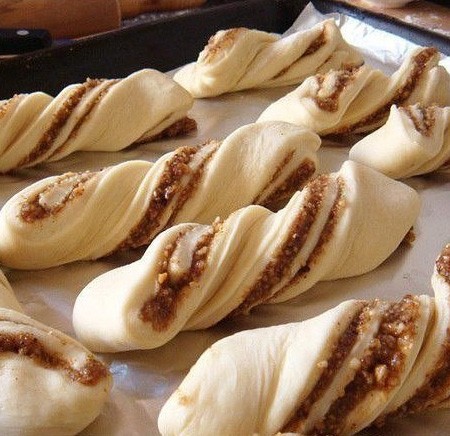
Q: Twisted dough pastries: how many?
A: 8